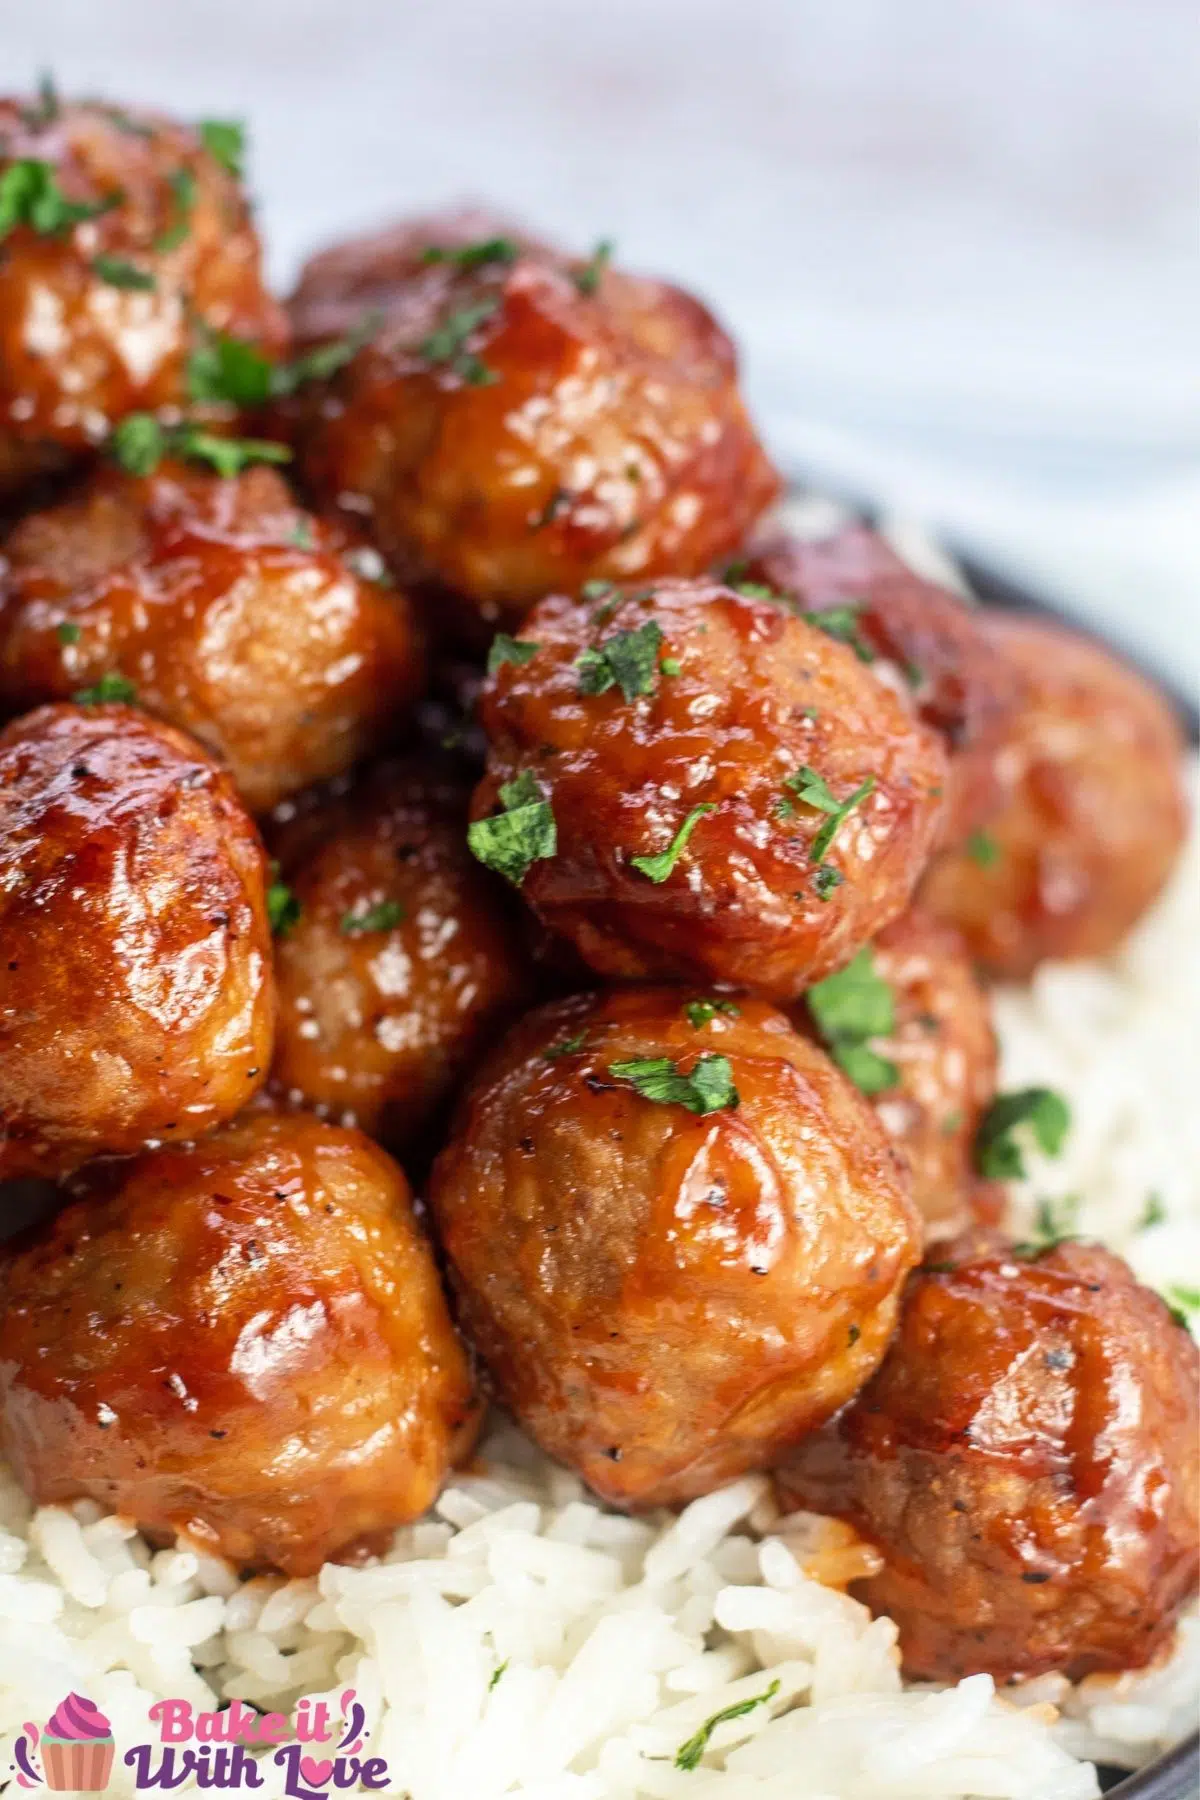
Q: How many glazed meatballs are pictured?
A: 12